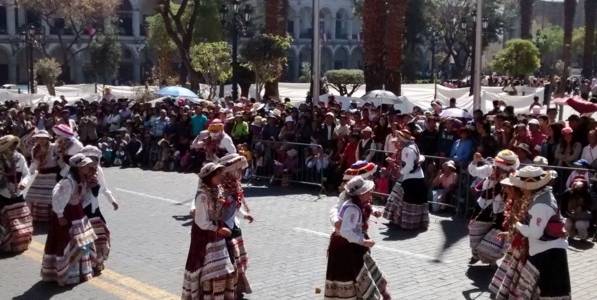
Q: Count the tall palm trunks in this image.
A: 6